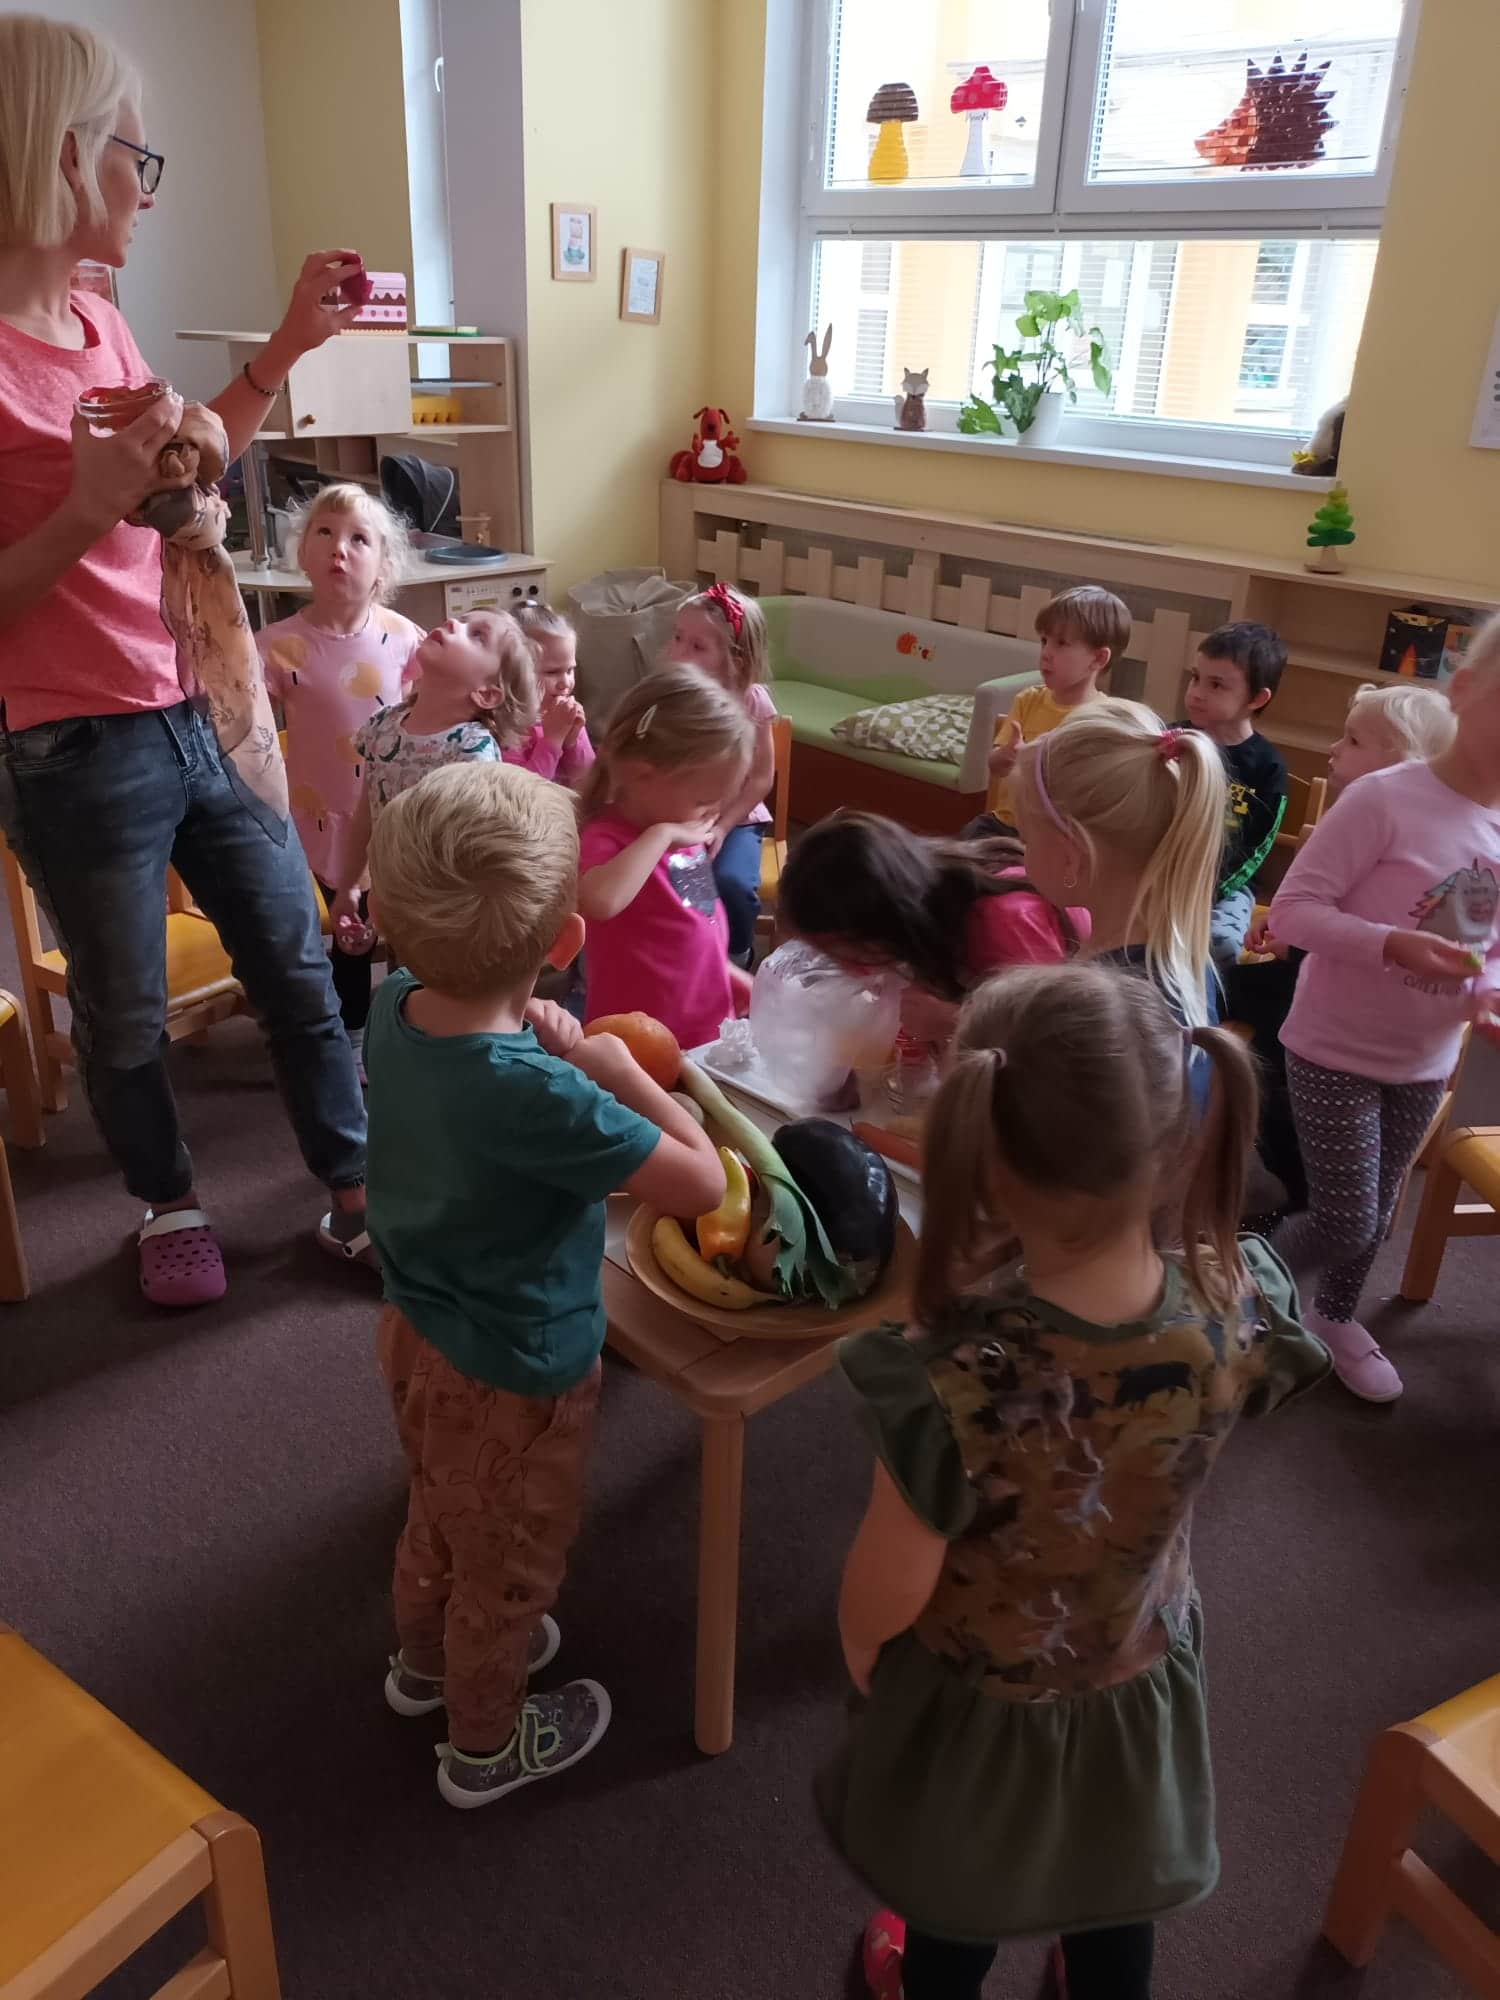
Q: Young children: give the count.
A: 13